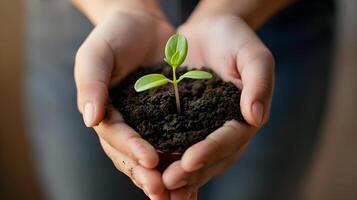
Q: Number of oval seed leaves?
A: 2